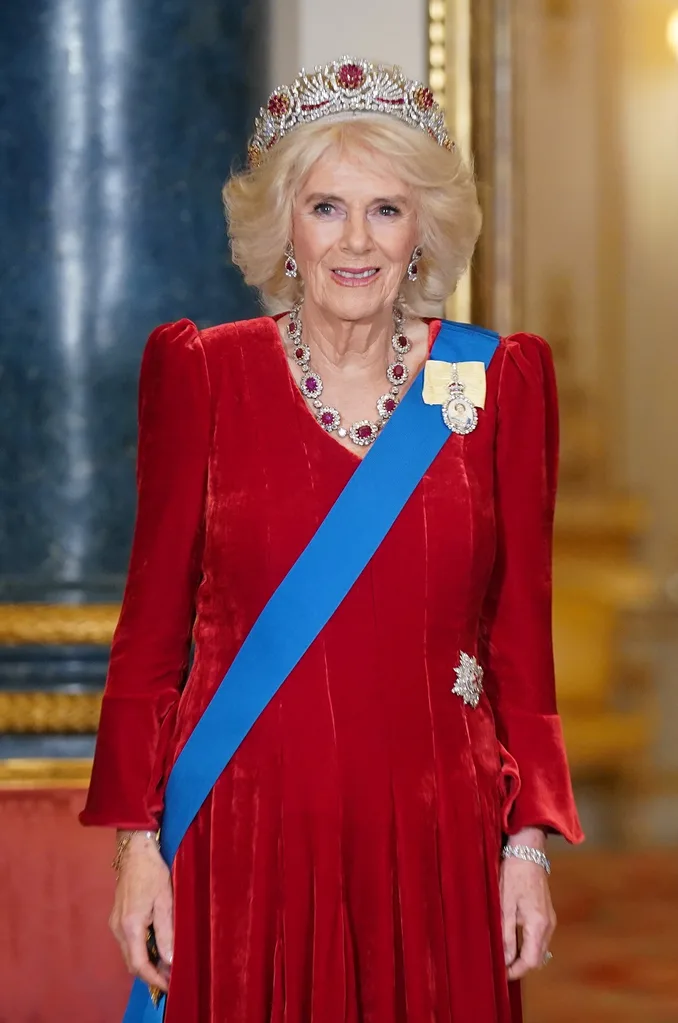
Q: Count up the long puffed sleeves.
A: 2